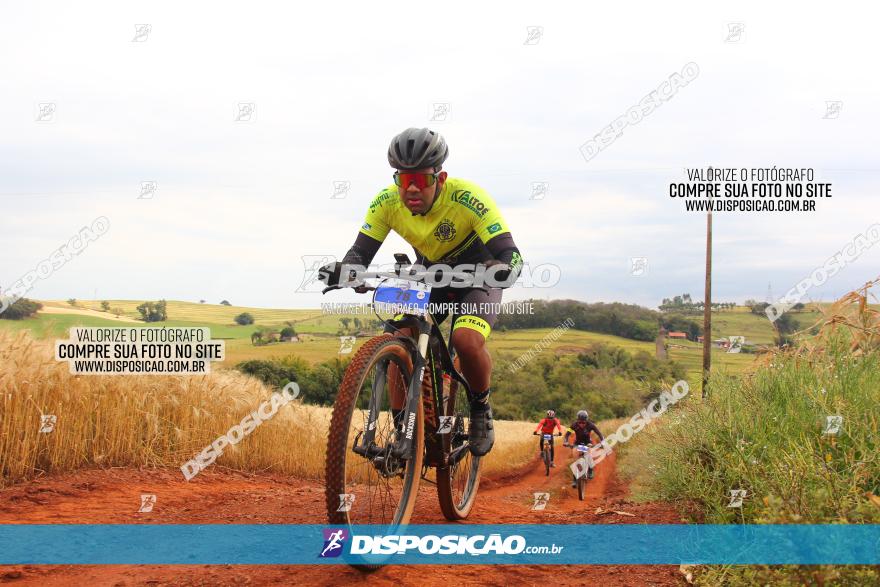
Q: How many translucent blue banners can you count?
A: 1